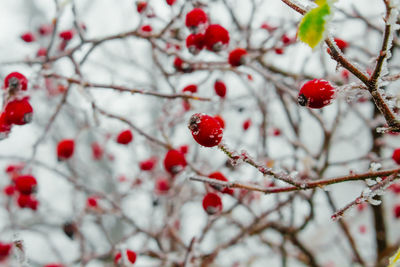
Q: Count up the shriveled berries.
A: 1